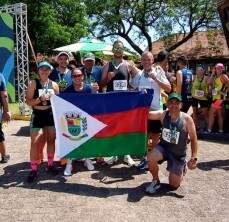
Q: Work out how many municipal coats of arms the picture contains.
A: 1